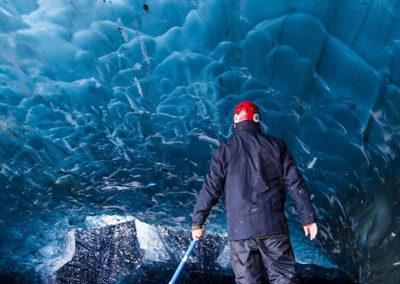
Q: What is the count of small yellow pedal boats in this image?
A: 0